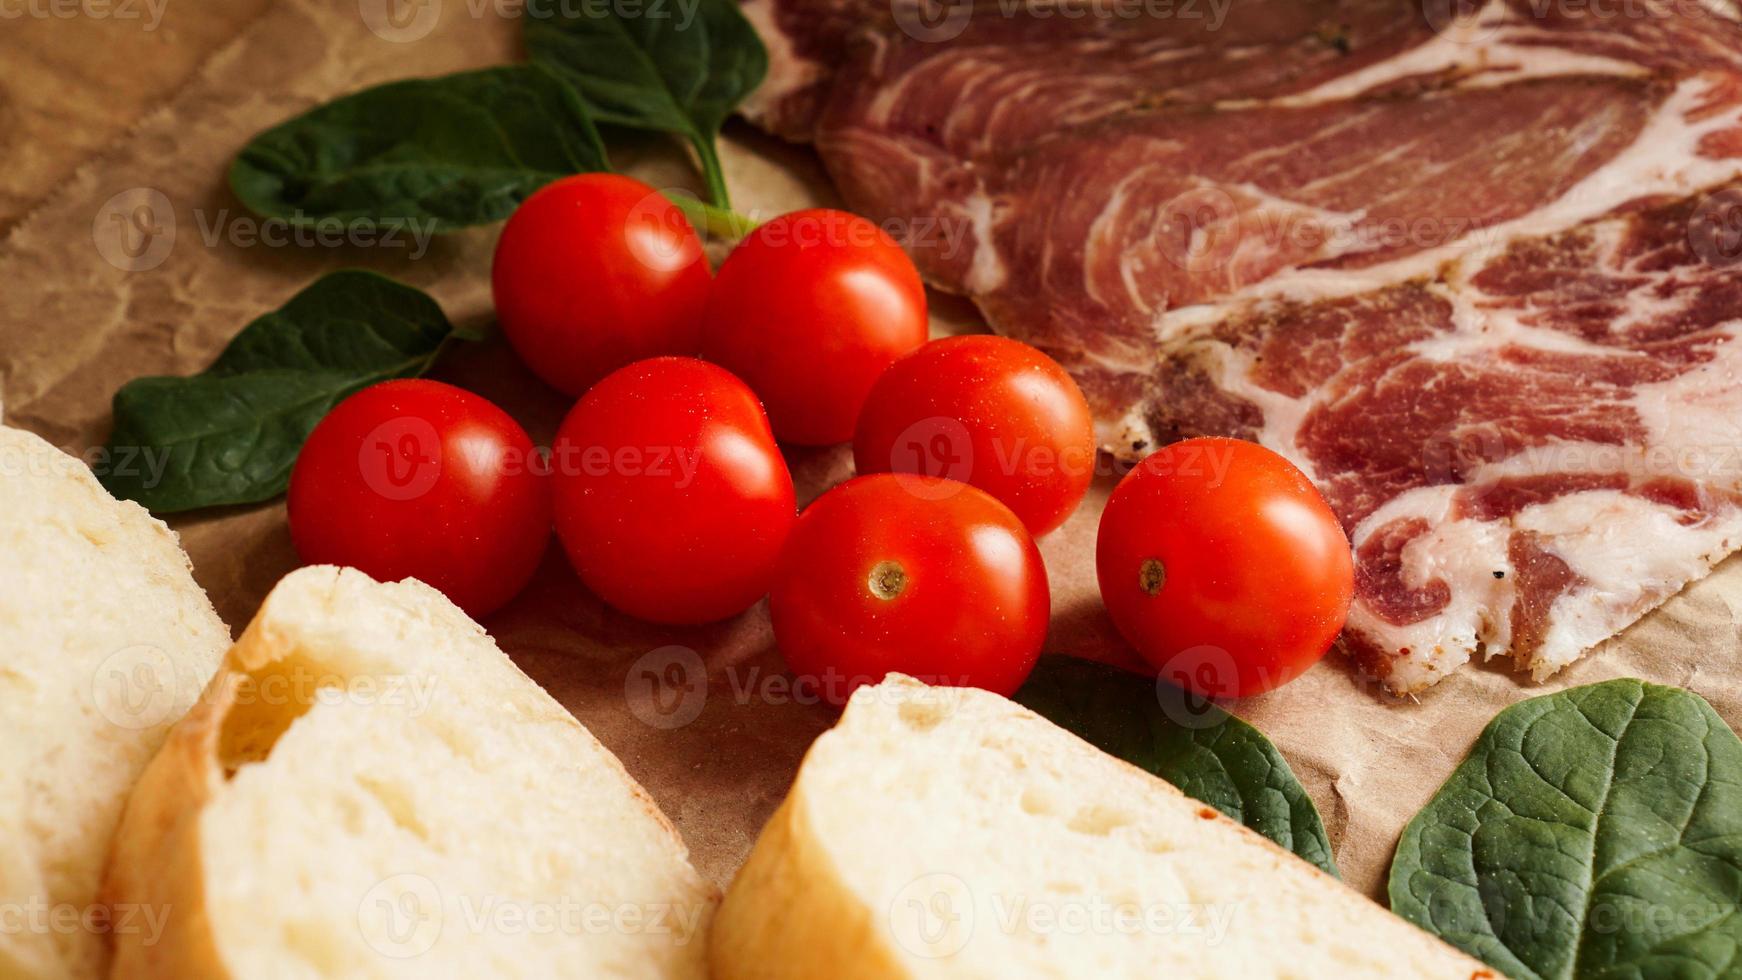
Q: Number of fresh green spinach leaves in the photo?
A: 5